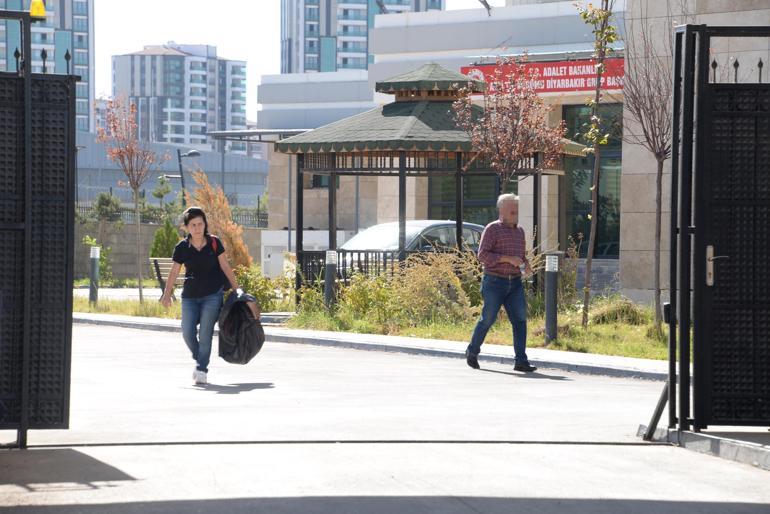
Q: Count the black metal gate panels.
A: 2